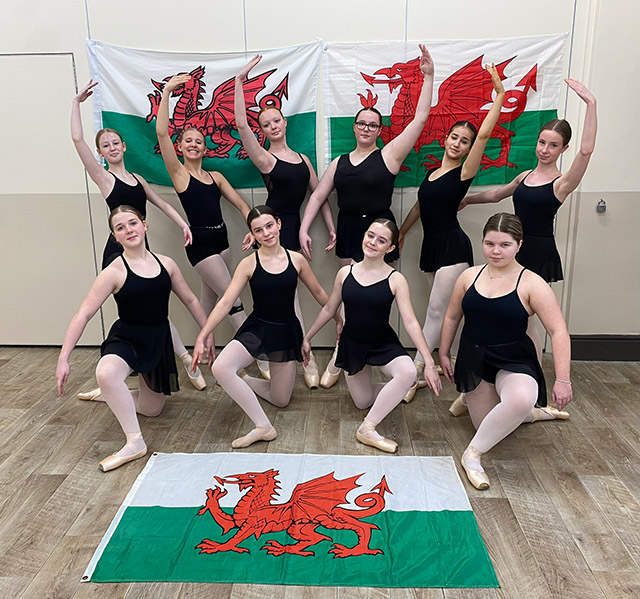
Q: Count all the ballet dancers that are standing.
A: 6